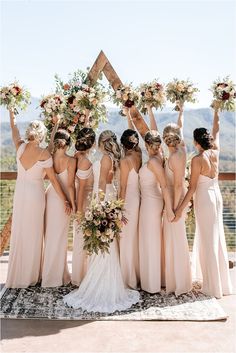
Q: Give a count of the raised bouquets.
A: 7